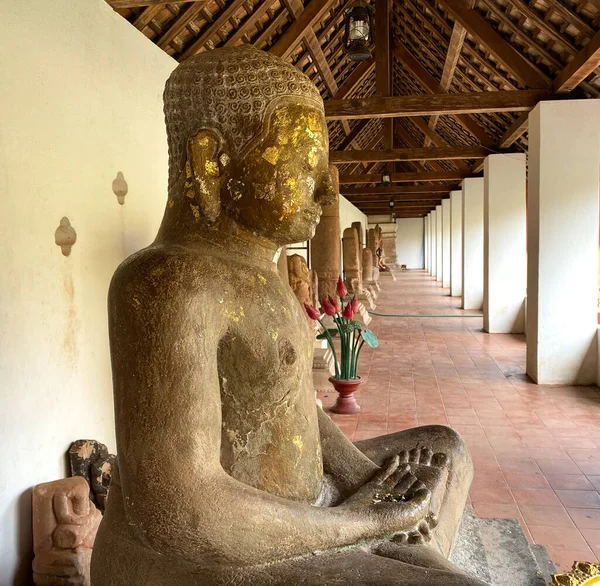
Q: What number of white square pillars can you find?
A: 9